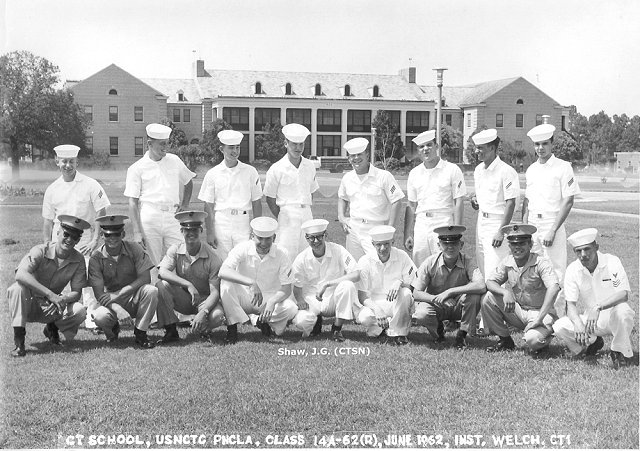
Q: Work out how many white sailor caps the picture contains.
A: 12